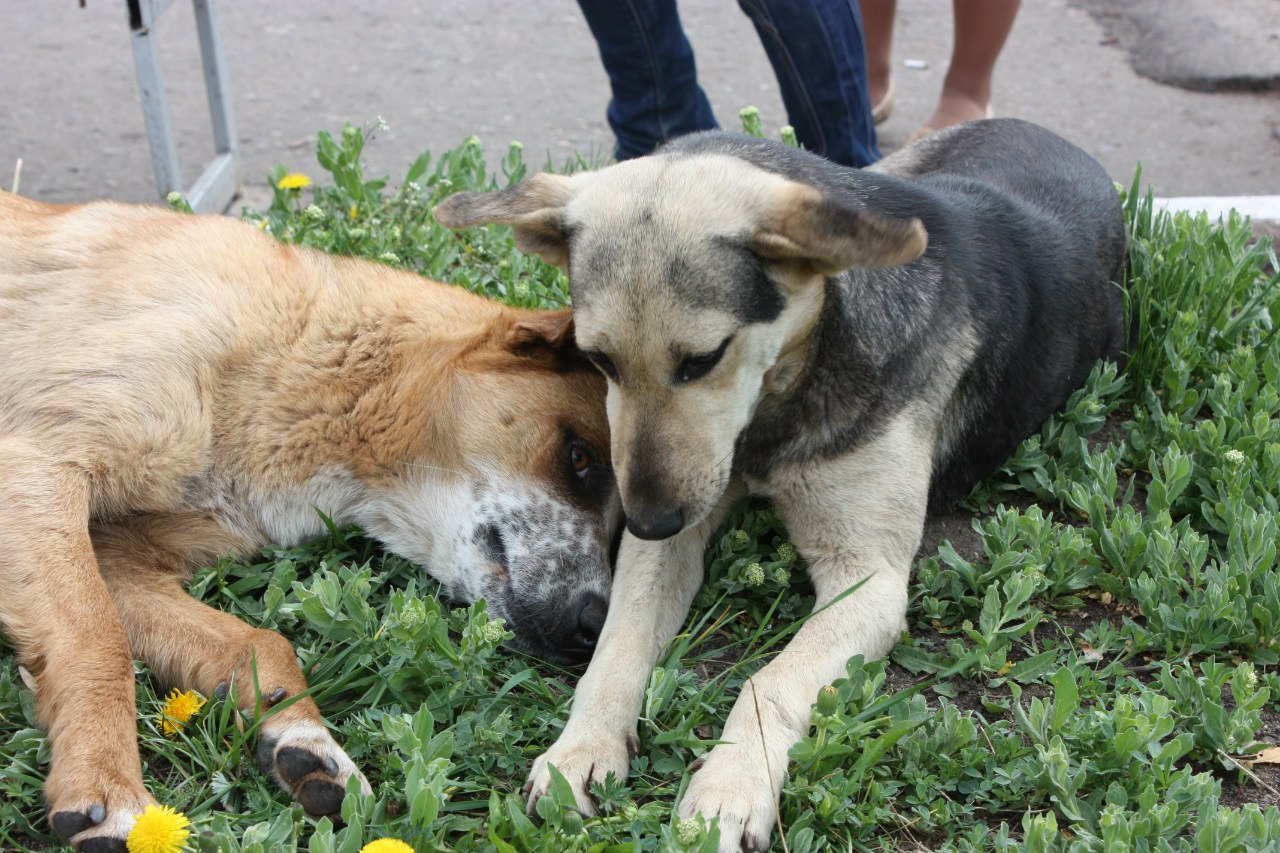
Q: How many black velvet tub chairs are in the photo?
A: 0